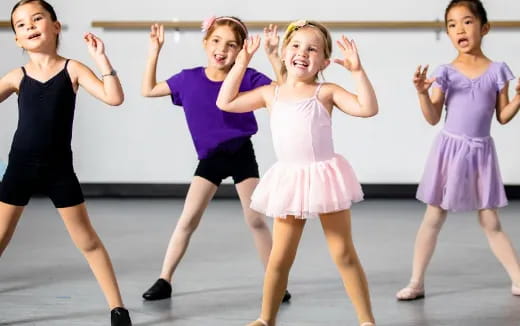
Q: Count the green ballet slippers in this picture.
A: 0